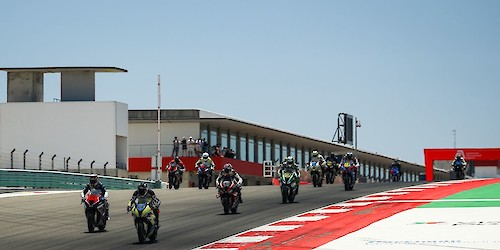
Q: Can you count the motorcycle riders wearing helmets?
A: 11